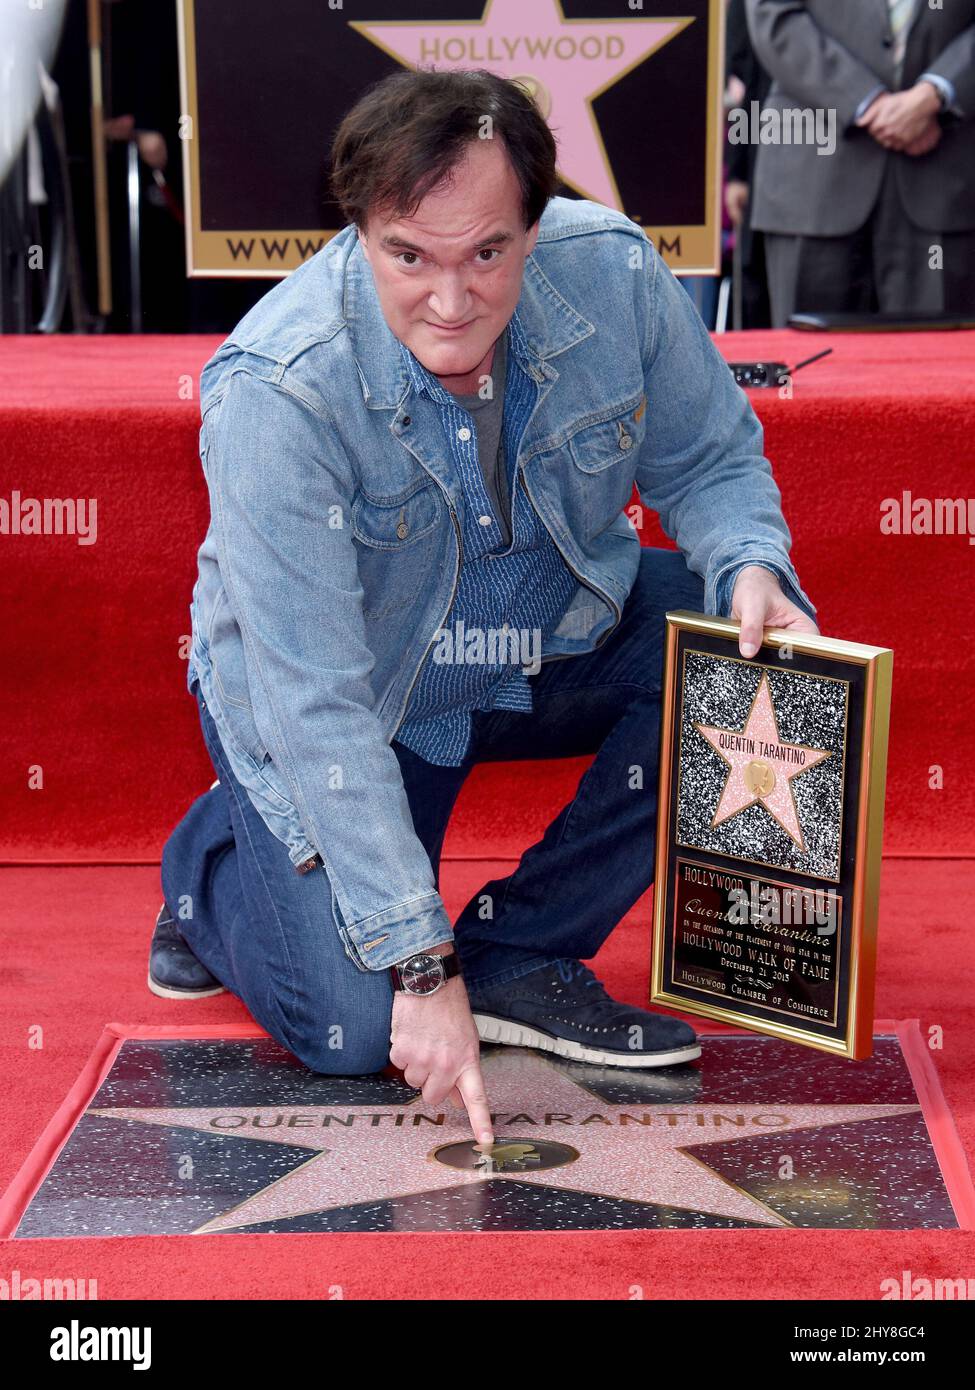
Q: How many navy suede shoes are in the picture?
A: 2